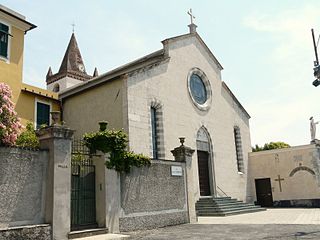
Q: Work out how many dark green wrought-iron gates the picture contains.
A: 1